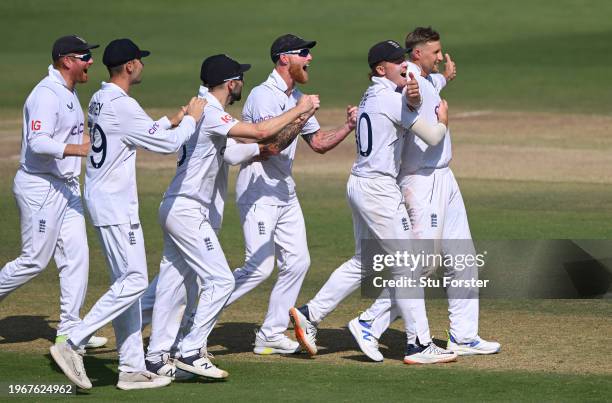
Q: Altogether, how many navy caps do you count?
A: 5